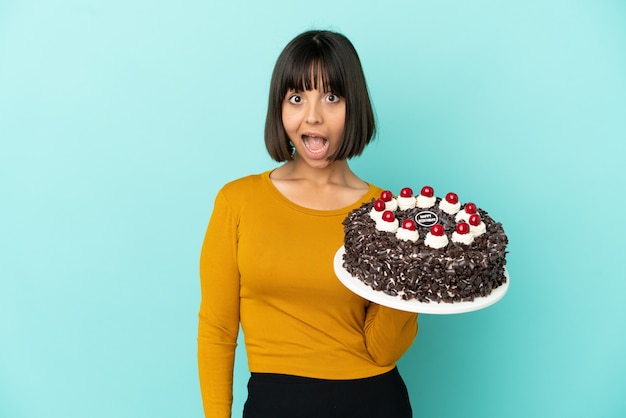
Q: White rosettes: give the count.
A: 11